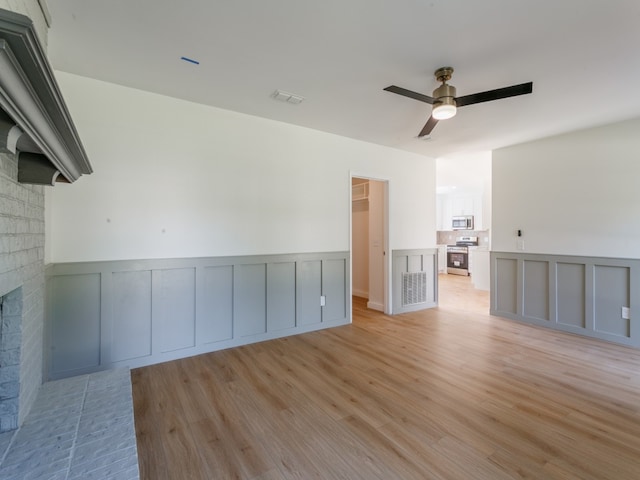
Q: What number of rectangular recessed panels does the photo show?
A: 15